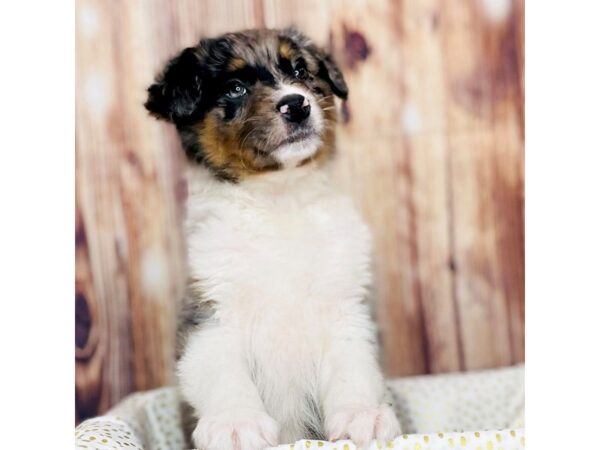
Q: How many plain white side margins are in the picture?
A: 2